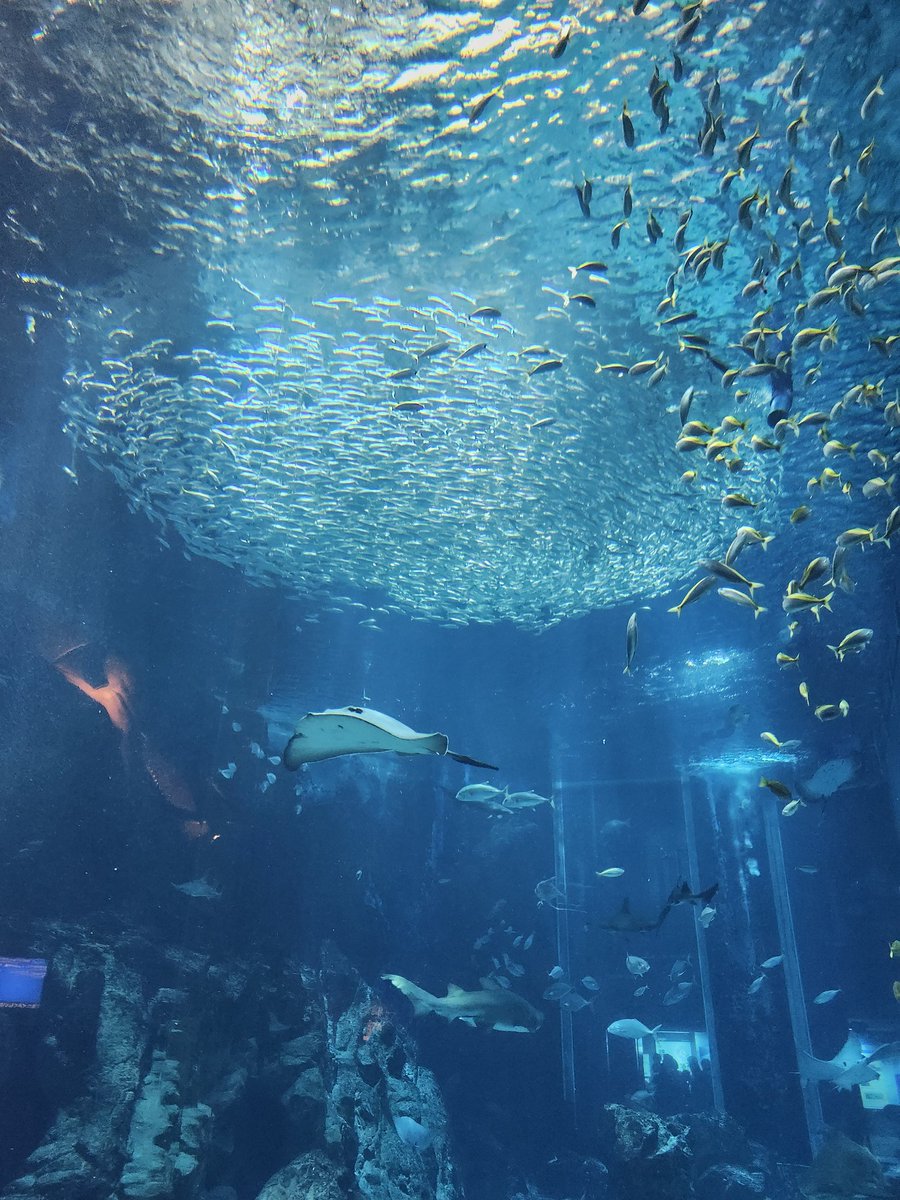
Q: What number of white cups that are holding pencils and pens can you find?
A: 0